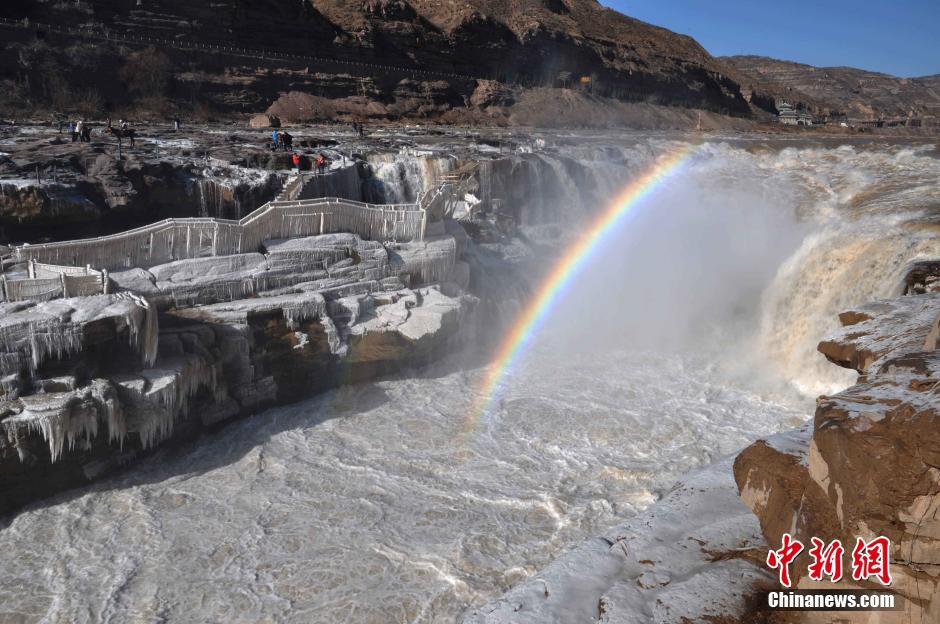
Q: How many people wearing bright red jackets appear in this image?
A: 2